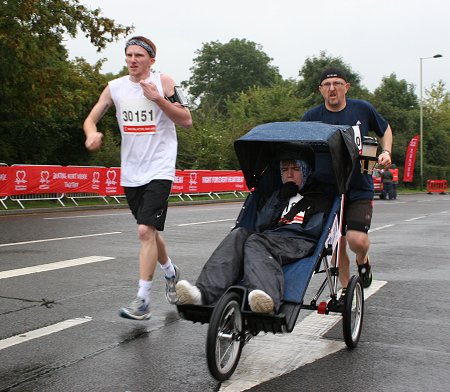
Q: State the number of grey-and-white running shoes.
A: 2